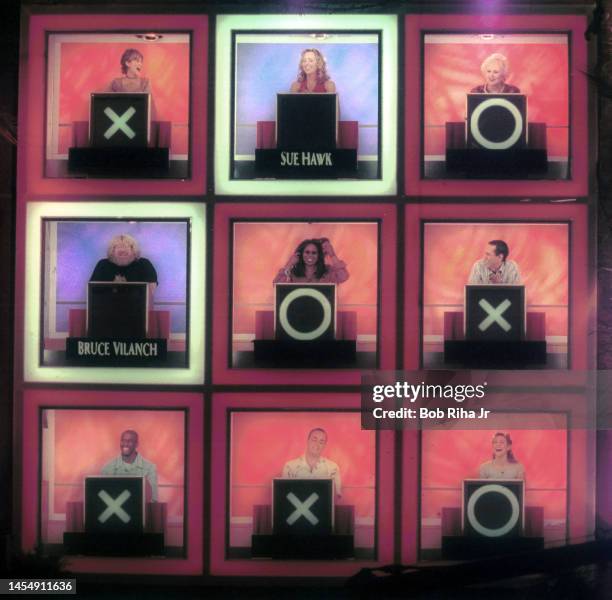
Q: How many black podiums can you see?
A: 9